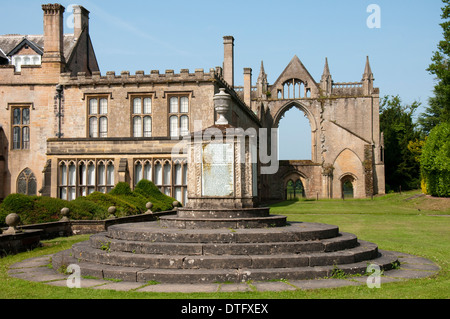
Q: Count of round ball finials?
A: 5